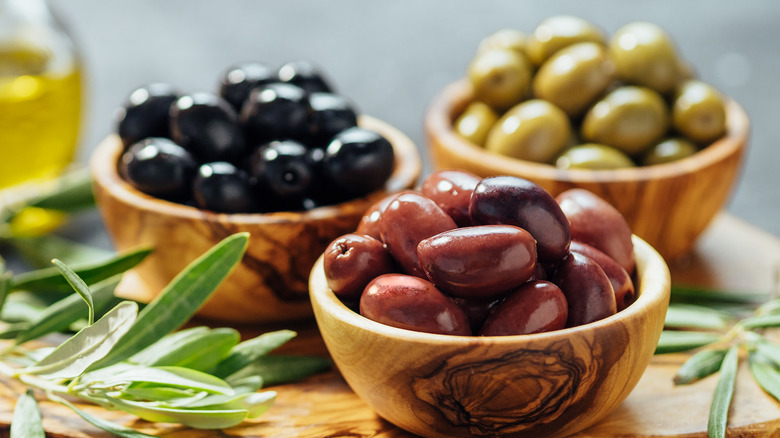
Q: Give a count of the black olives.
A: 10